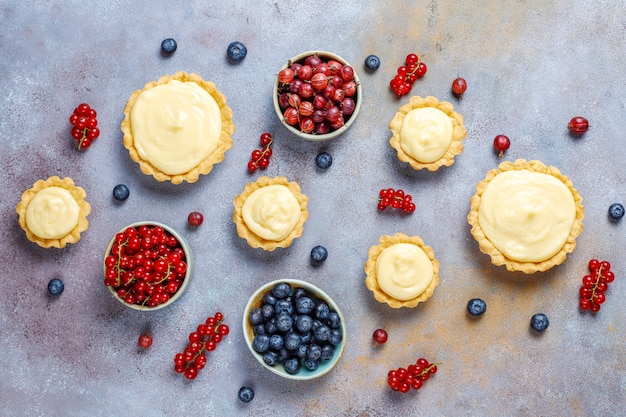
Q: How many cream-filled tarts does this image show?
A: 6